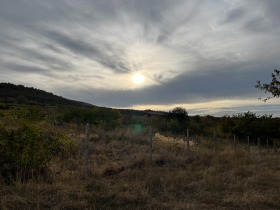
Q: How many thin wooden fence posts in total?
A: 9